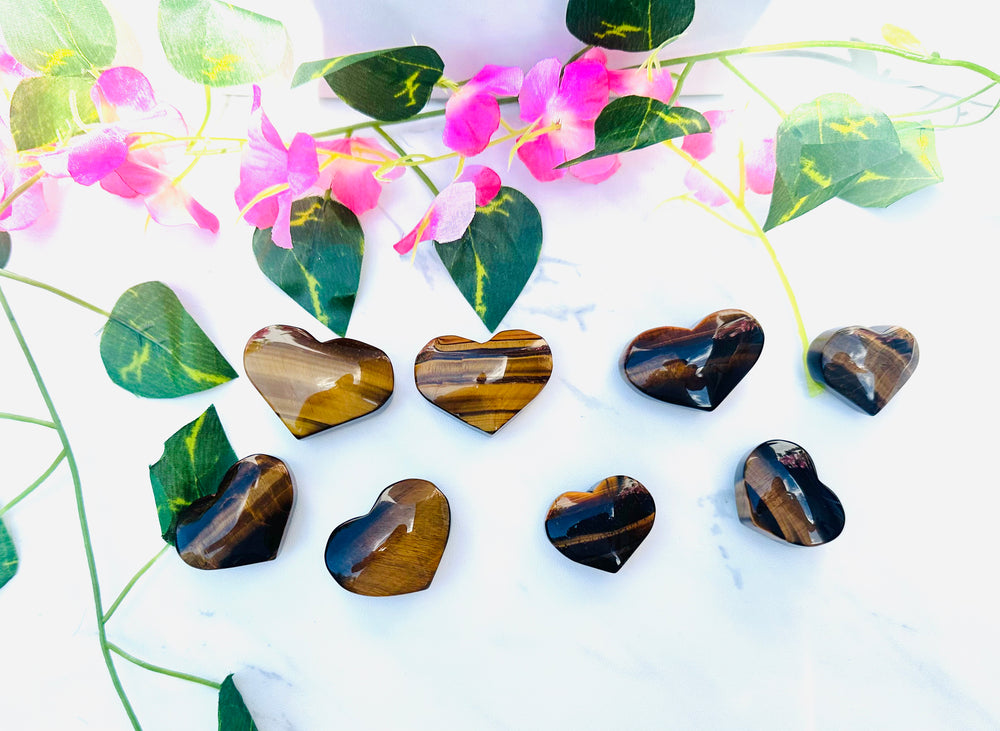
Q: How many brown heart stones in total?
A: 8